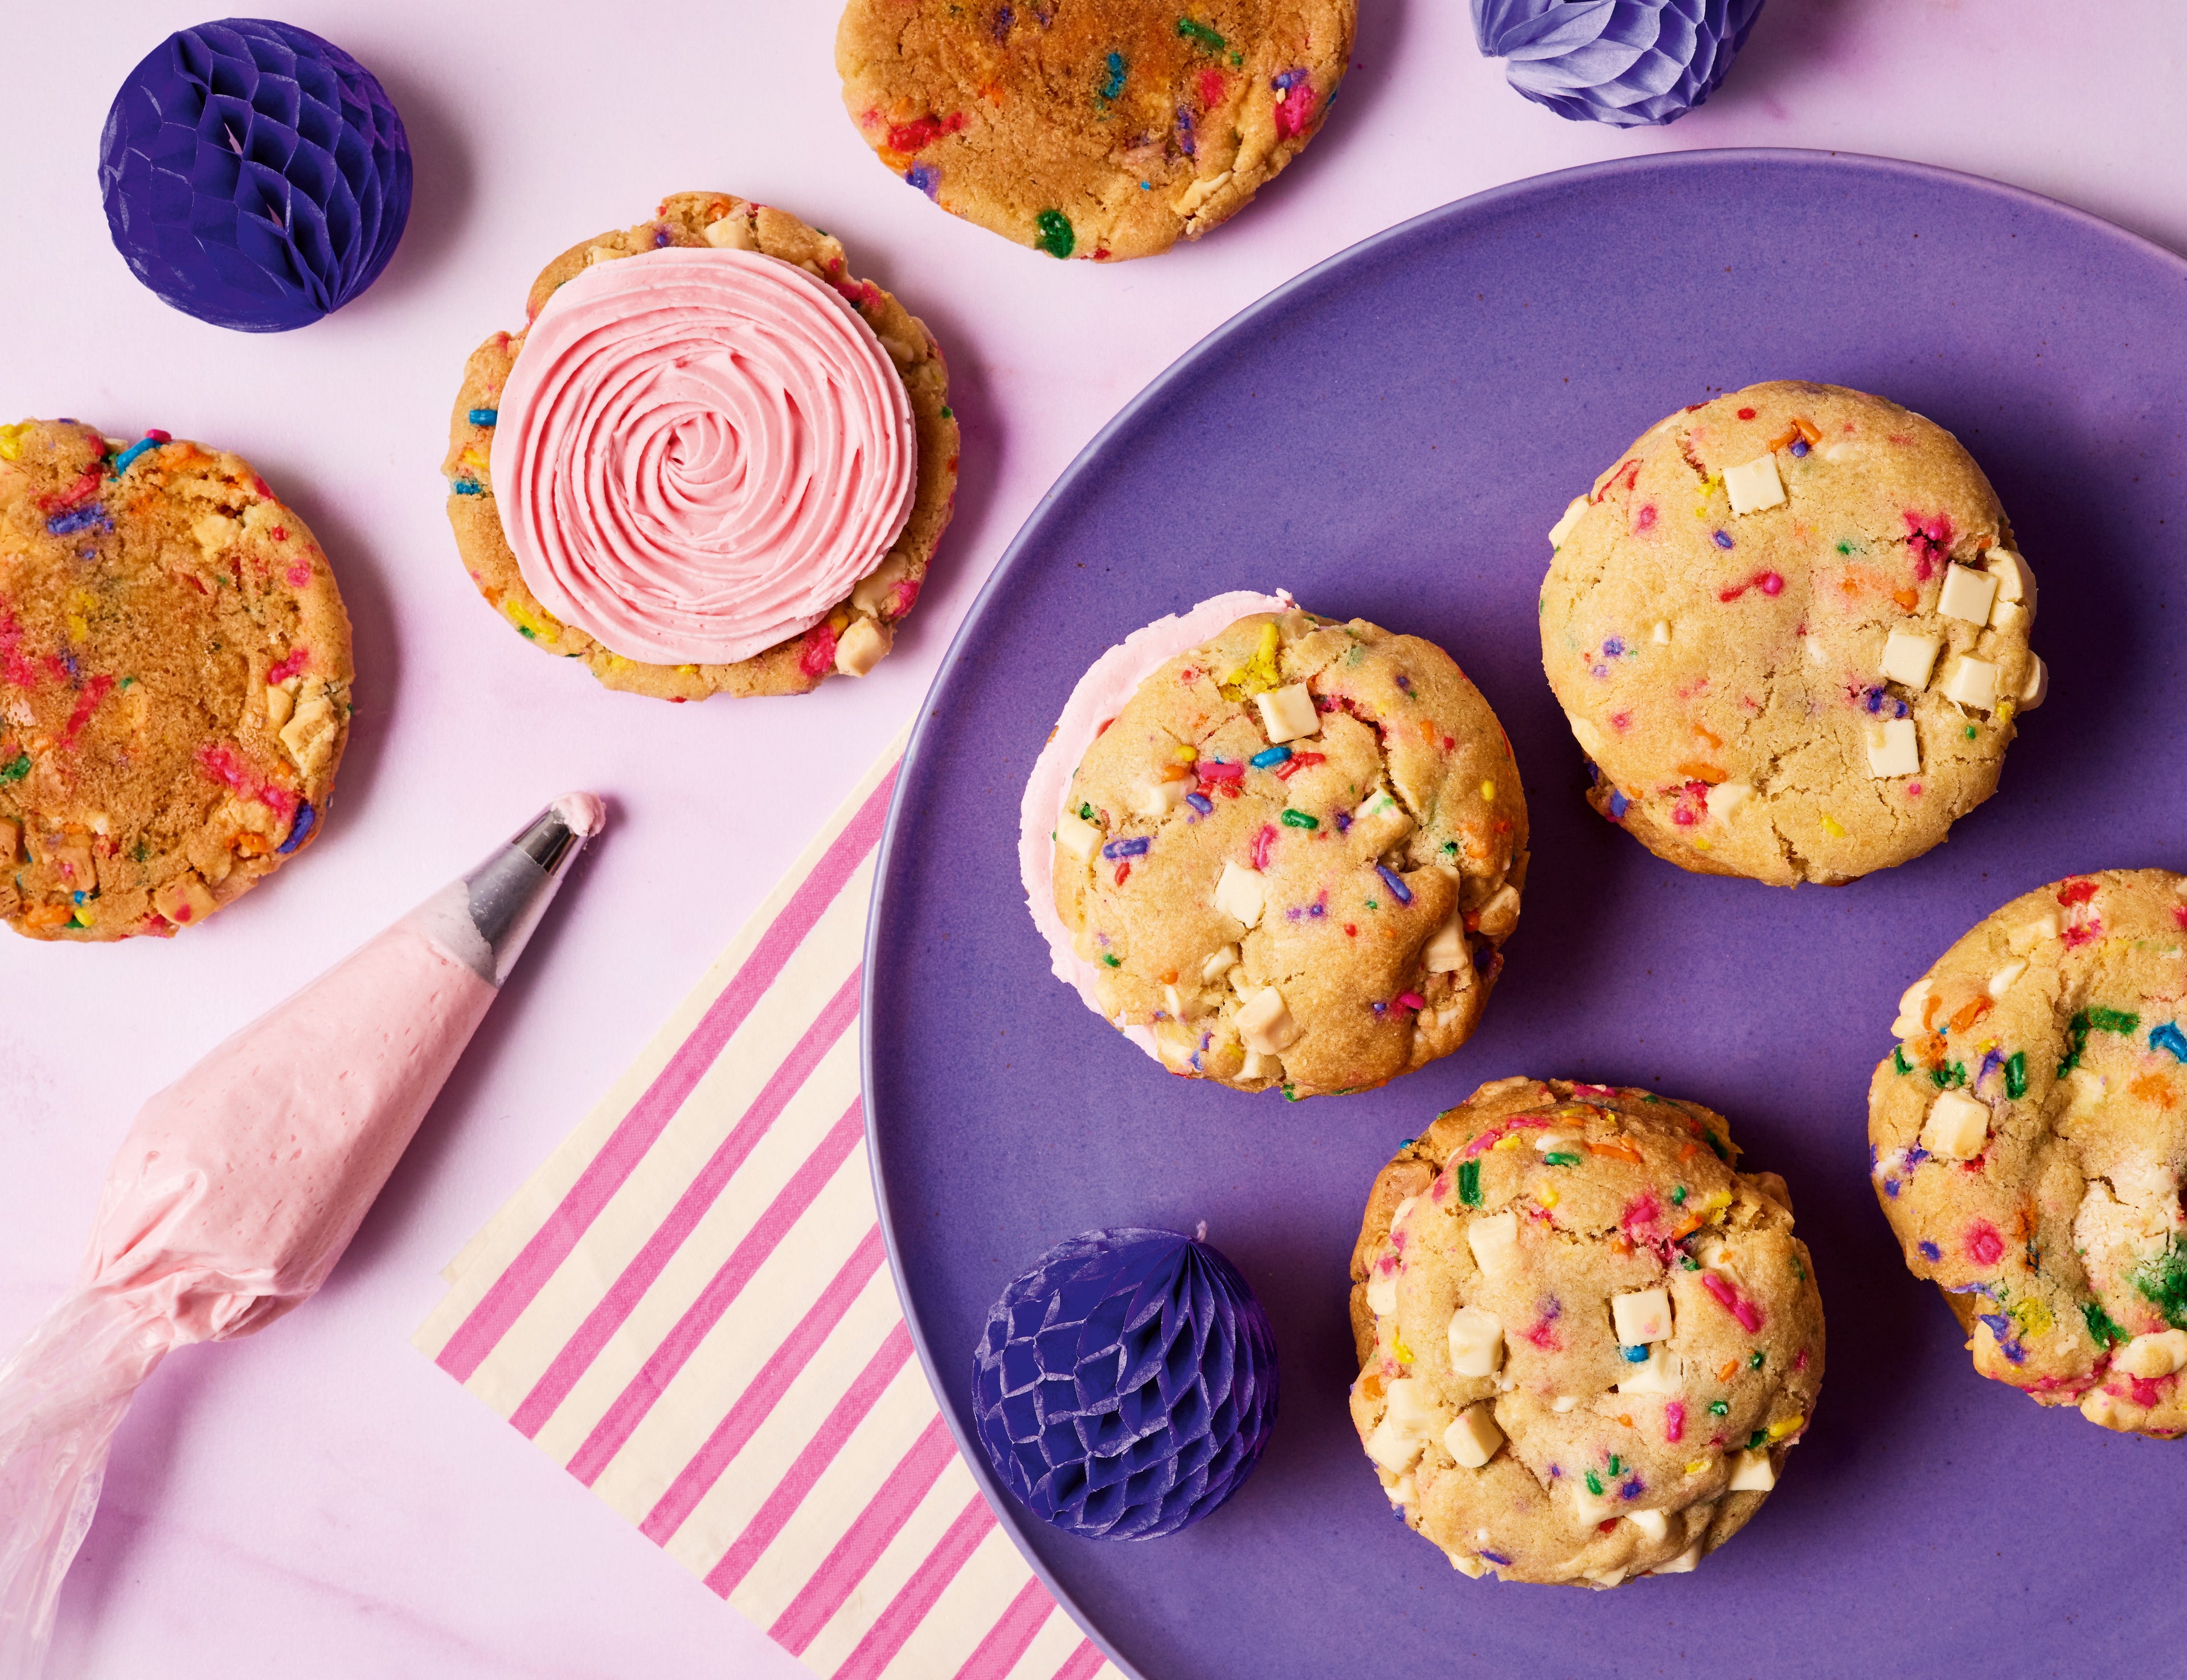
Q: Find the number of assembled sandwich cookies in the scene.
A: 4